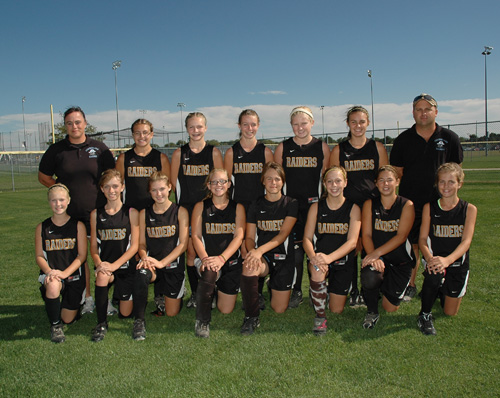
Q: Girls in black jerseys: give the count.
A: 13